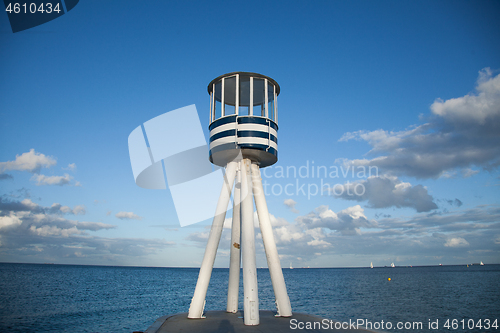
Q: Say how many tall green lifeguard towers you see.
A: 0